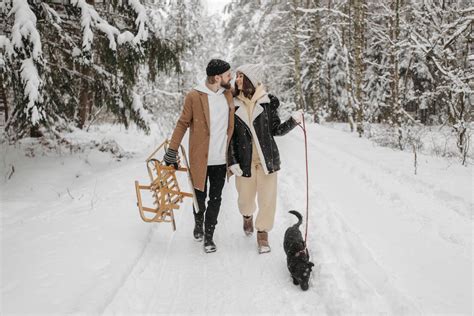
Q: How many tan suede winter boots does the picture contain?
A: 2